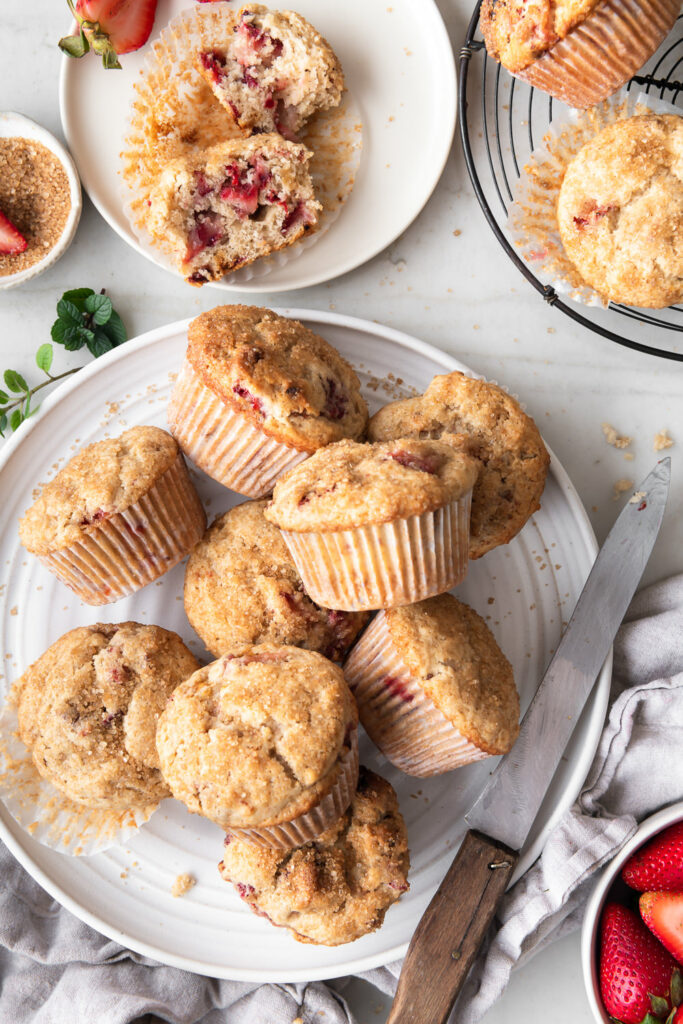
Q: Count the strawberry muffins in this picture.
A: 12